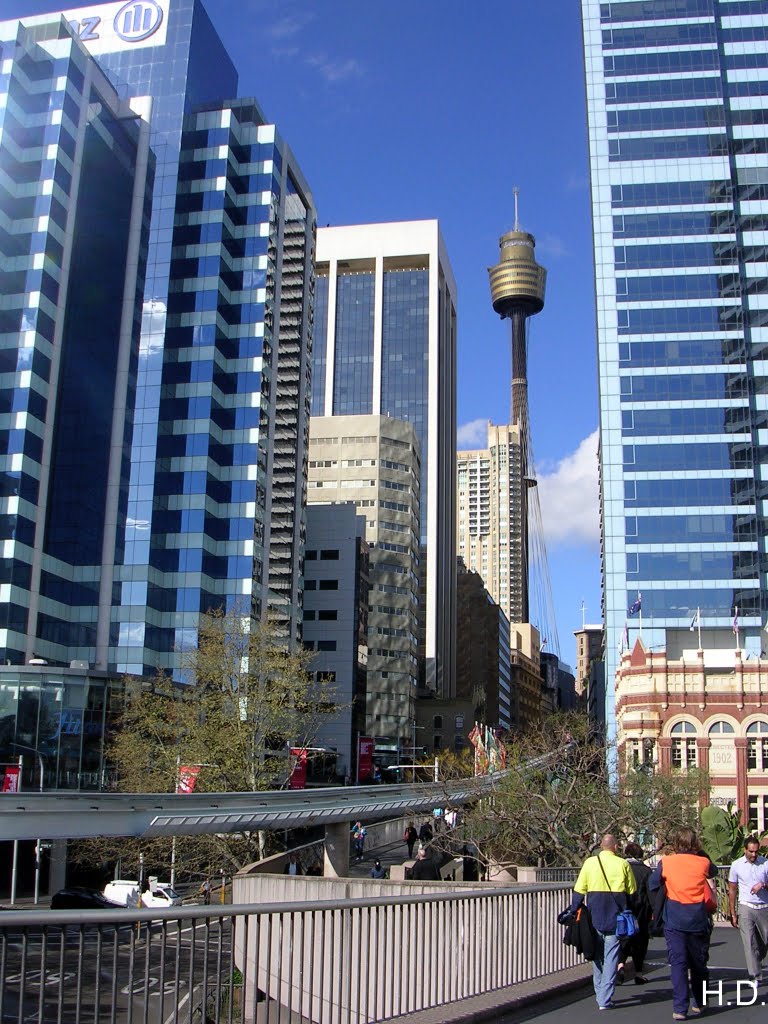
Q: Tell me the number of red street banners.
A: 4